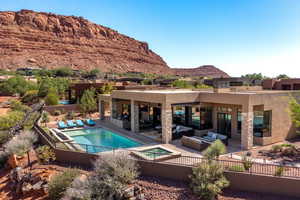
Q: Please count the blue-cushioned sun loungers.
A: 4